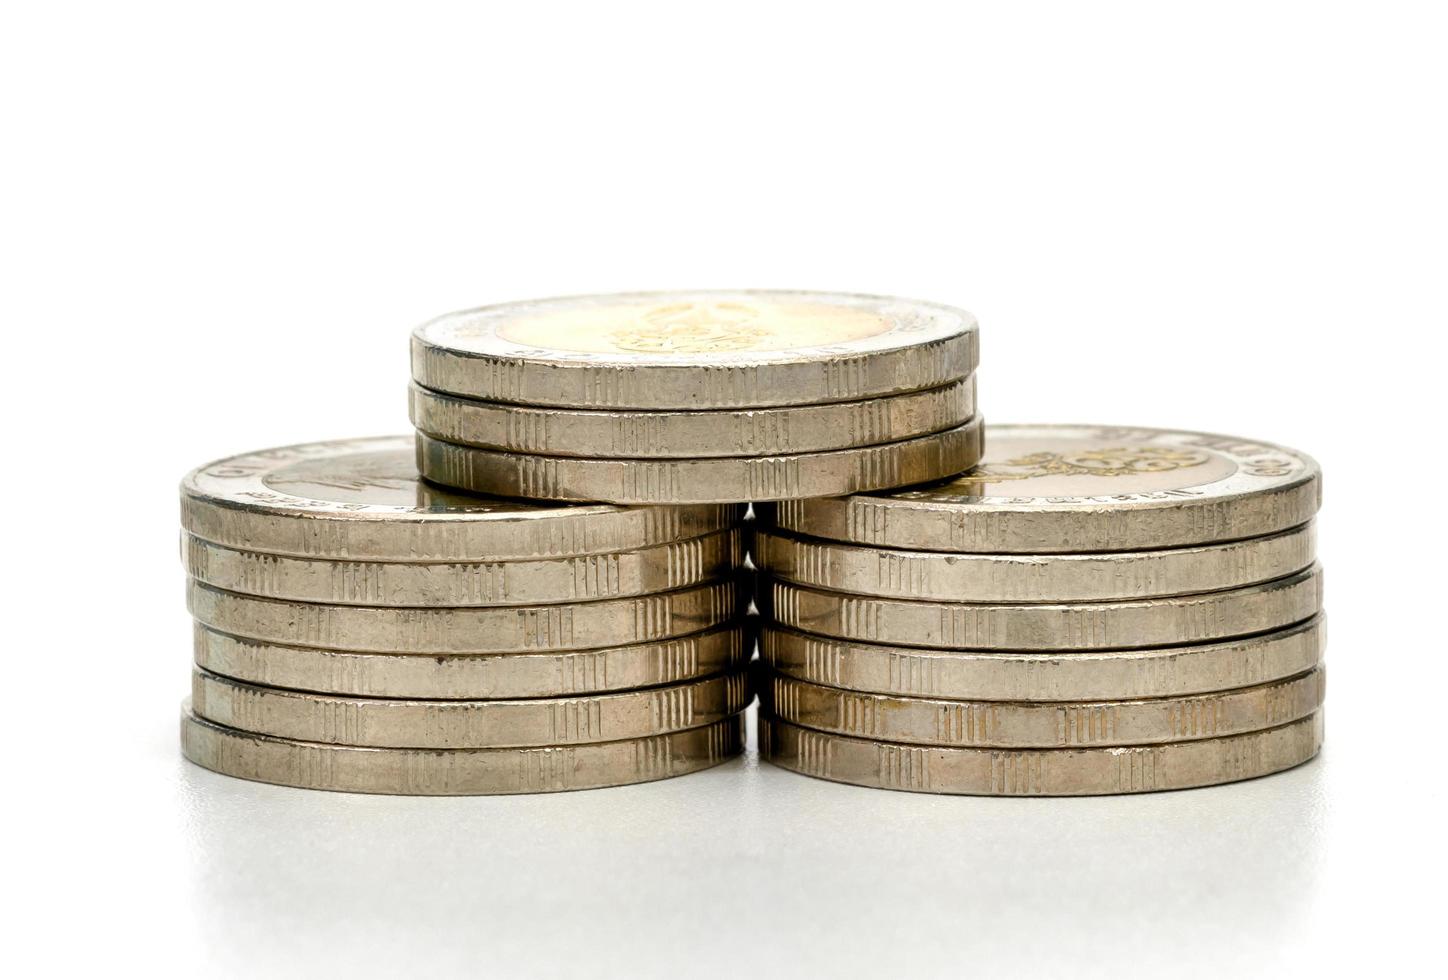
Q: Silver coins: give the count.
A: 15